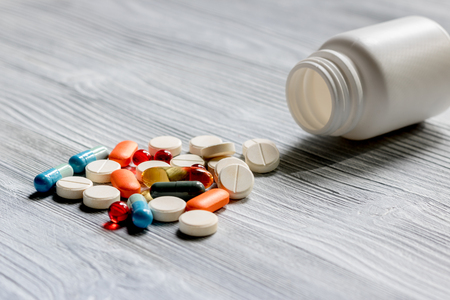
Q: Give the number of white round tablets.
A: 15